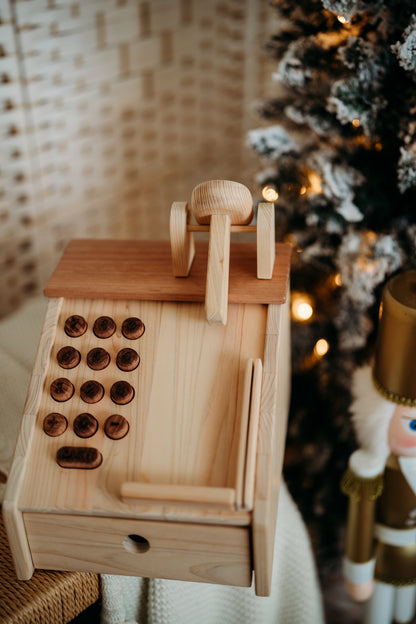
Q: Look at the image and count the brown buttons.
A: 13